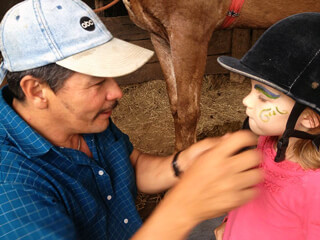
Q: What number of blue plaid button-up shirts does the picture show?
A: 1